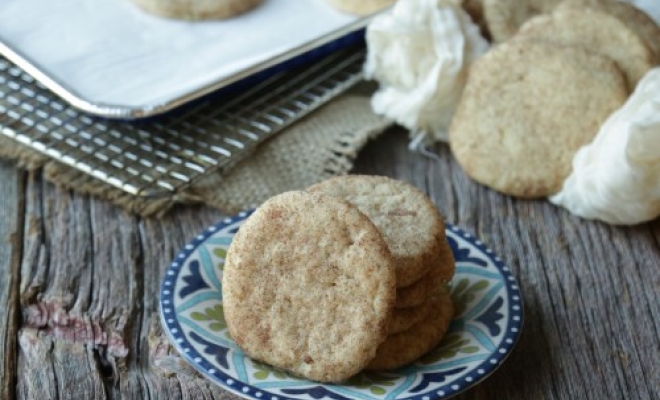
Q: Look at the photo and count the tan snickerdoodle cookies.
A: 11